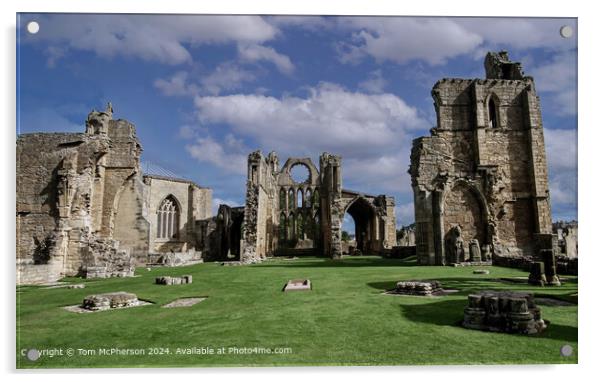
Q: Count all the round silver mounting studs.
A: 4